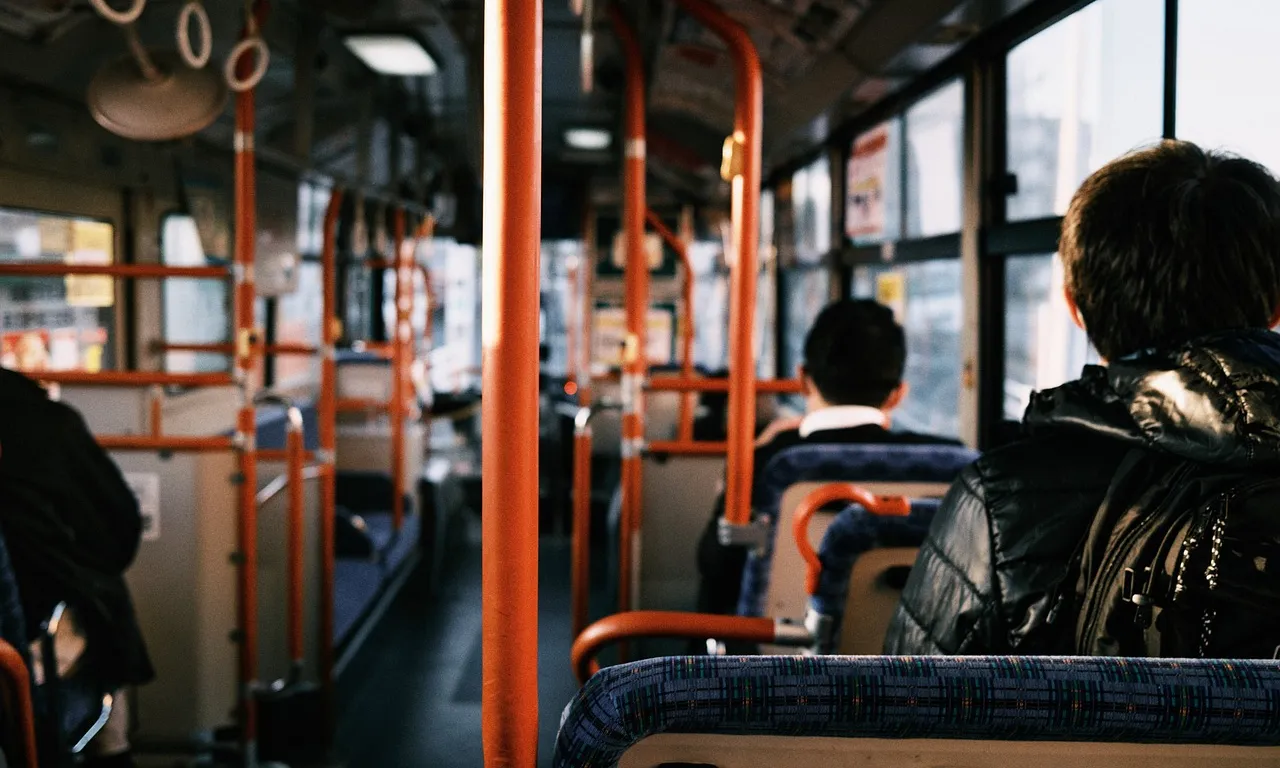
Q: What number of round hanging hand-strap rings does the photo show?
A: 3